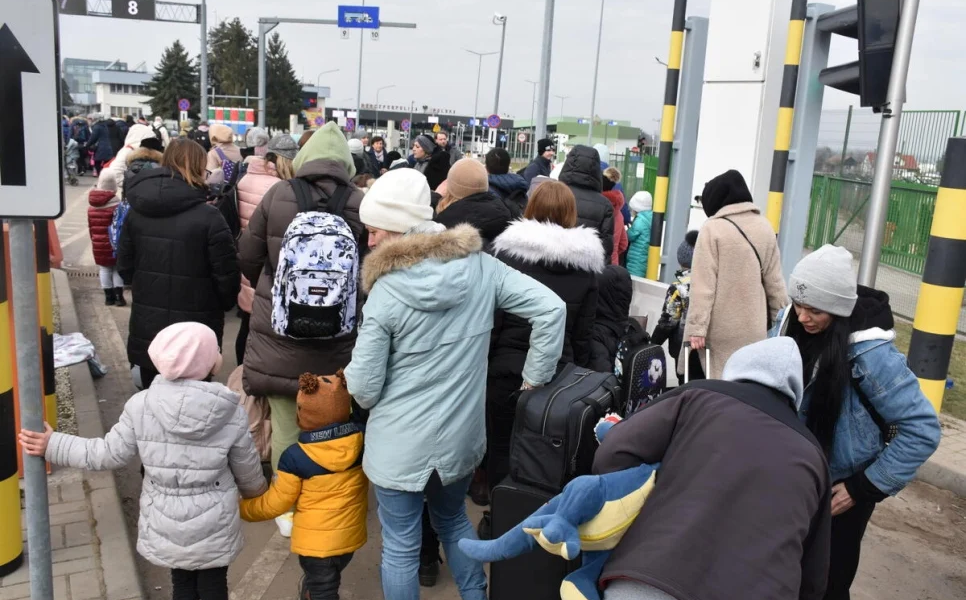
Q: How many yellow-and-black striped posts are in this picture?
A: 5